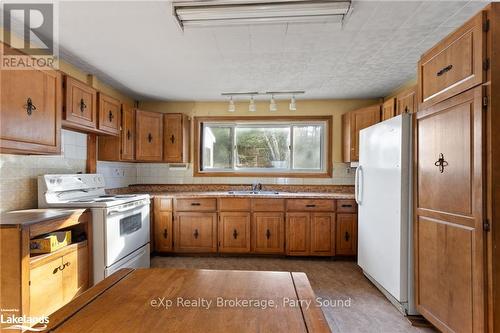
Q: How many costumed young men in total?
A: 0